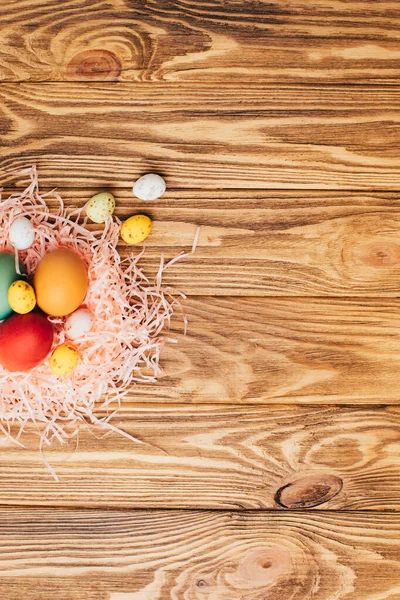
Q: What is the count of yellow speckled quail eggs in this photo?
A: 3